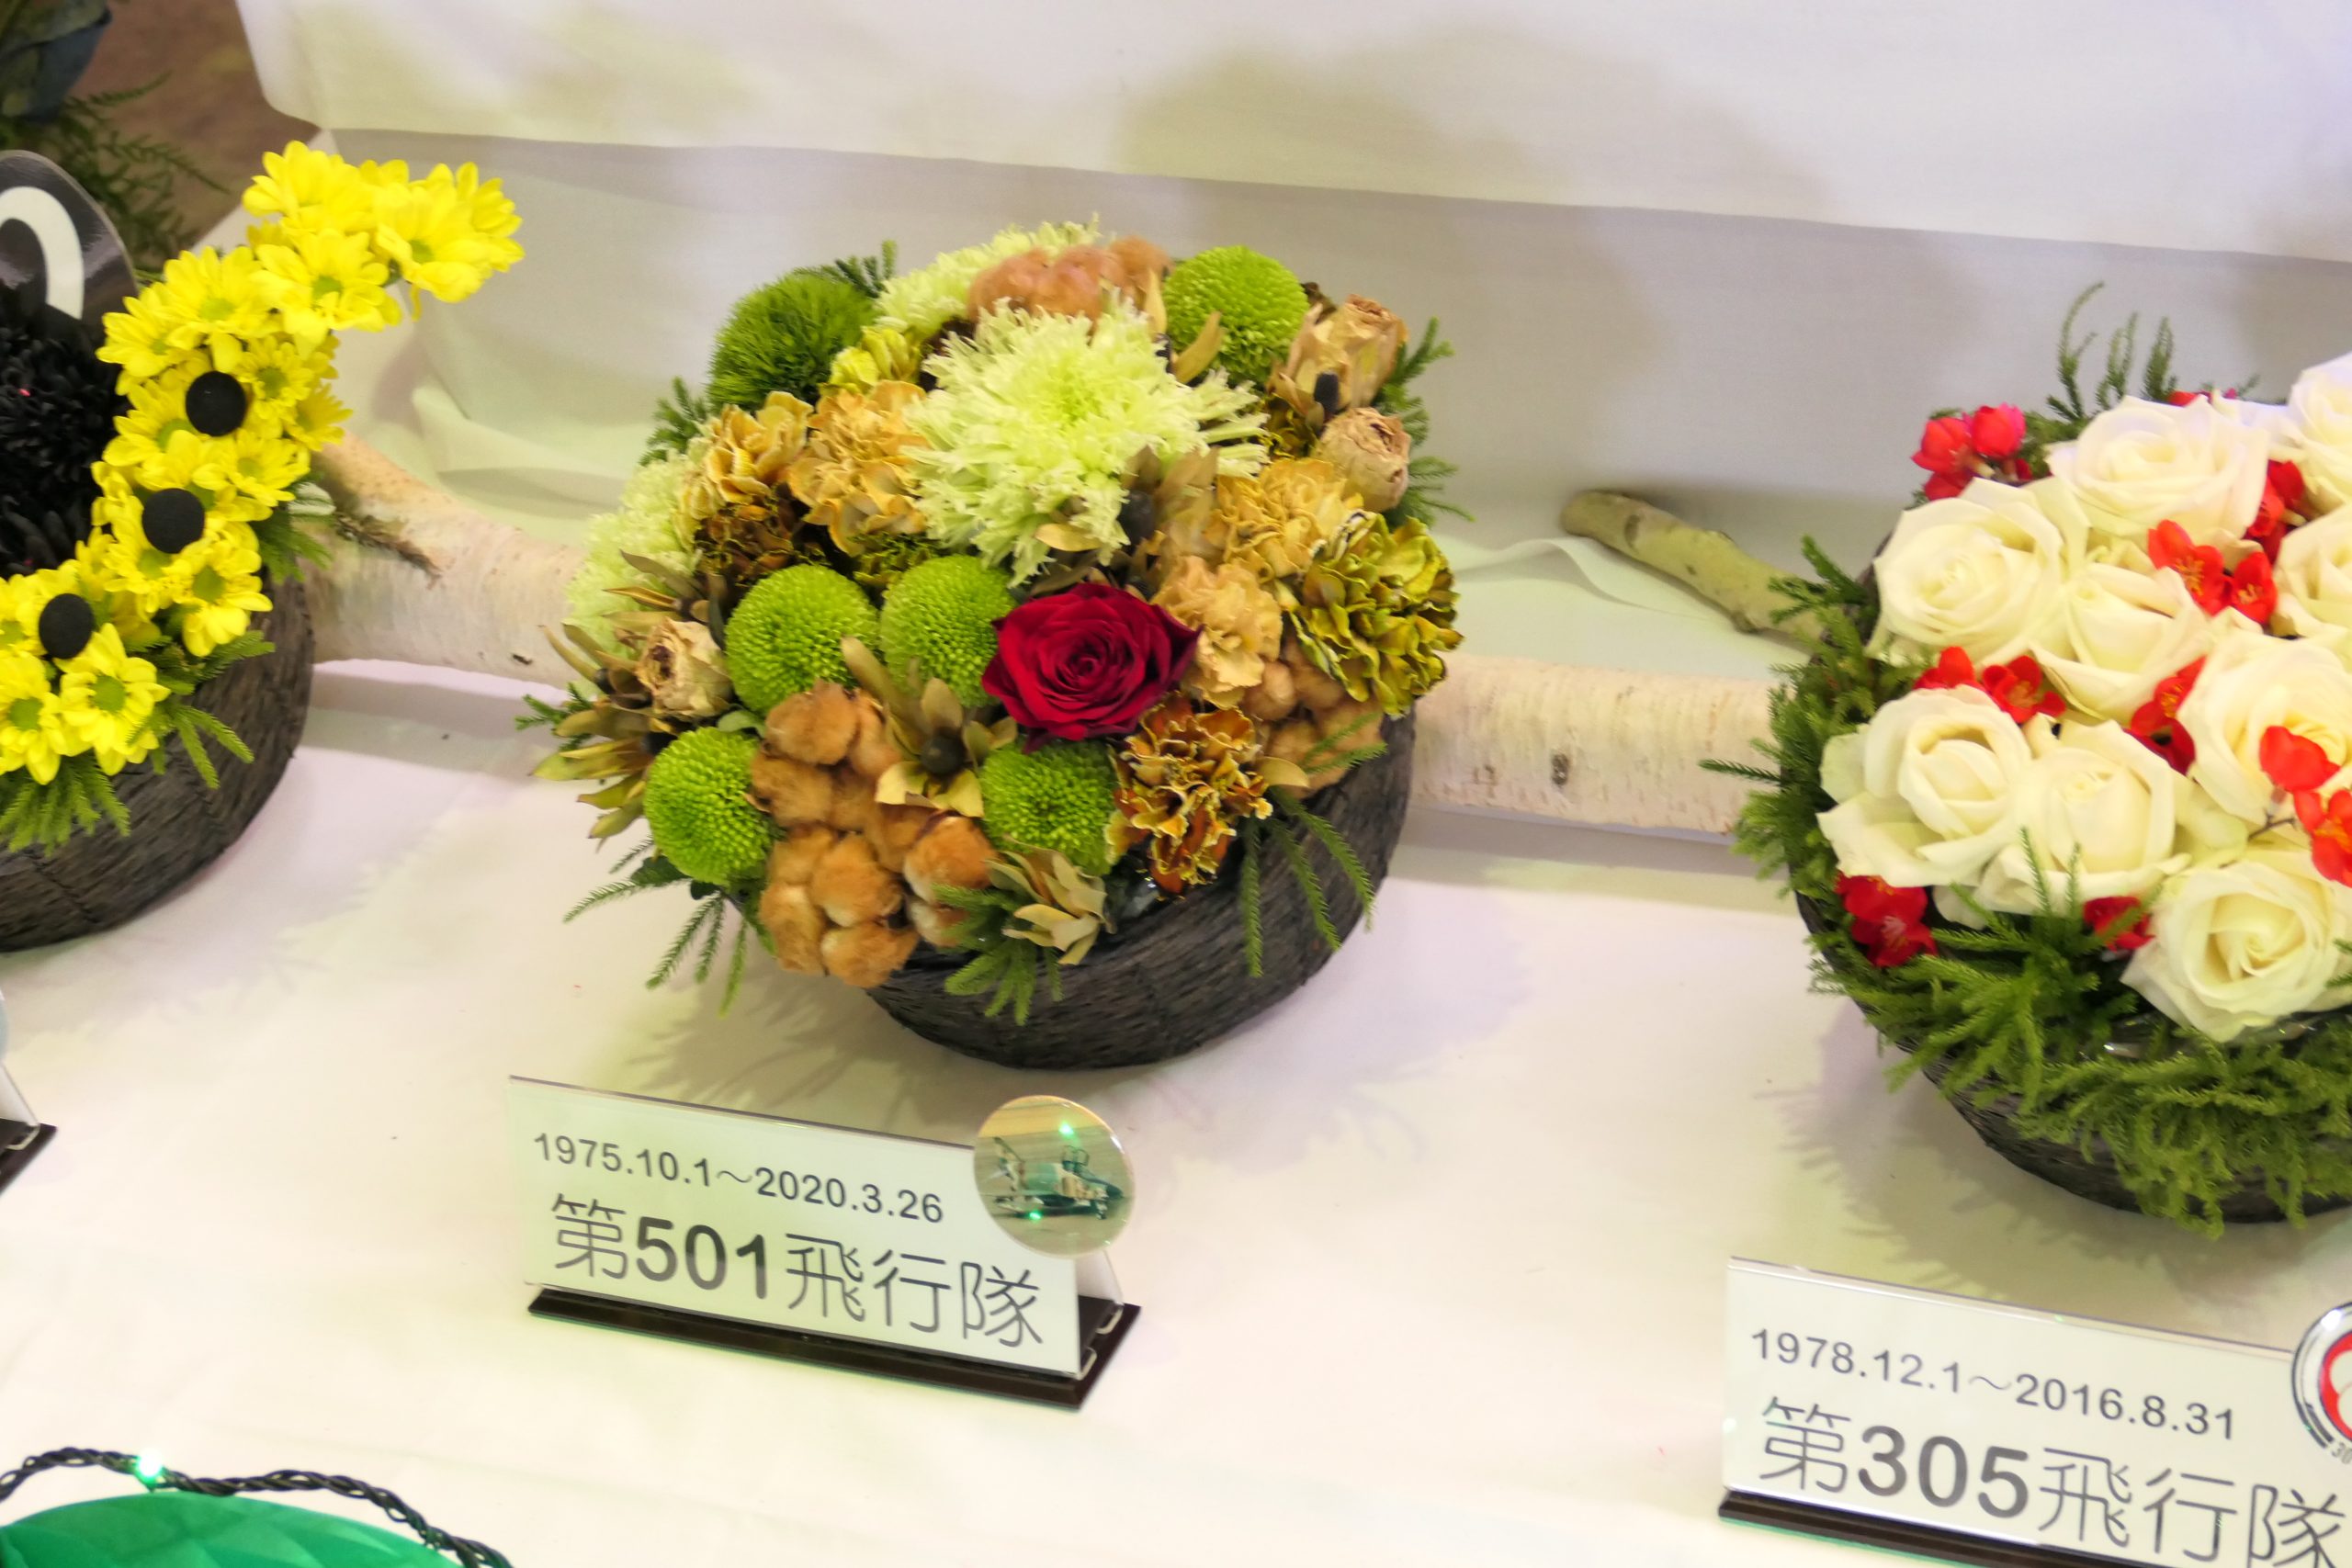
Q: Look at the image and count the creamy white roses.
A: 9